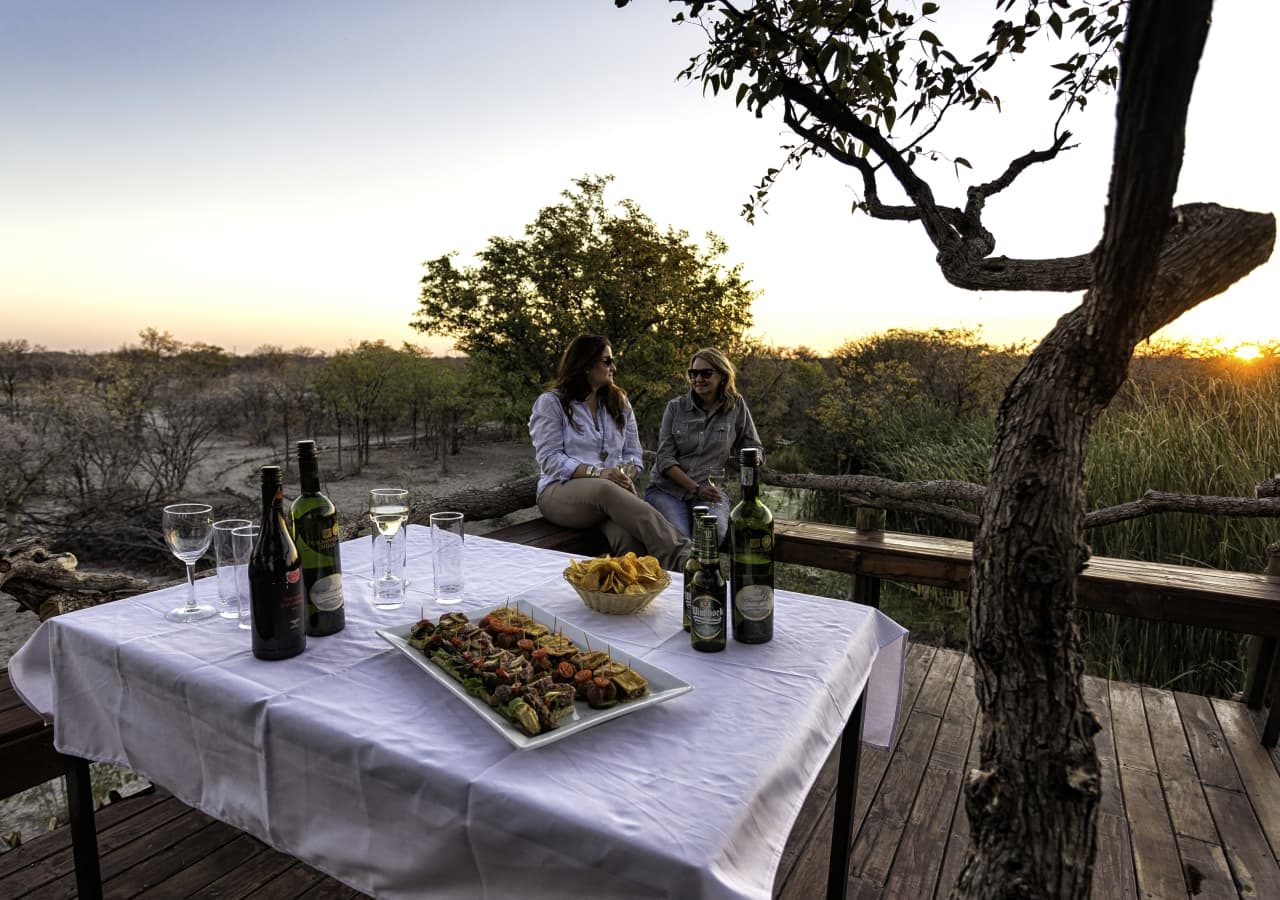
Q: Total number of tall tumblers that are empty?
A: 4